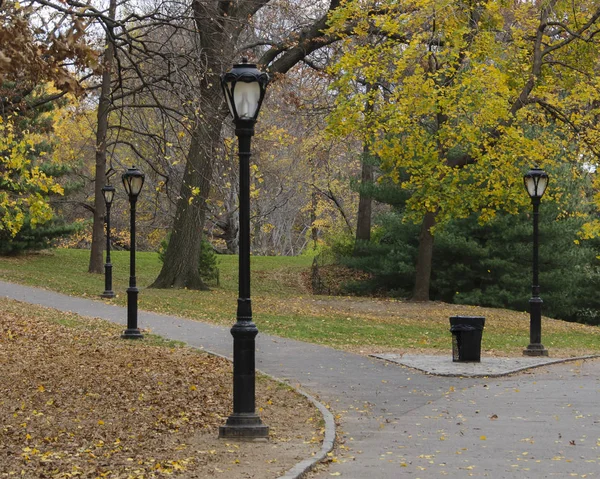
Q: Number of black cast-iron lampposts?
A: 4